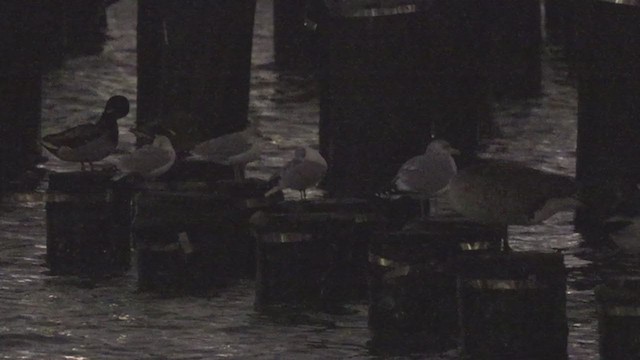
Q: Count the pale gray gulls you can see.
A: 4